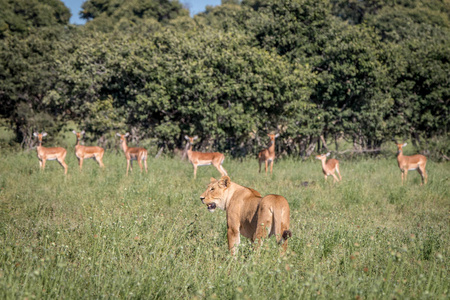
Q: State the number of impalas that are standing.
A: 7